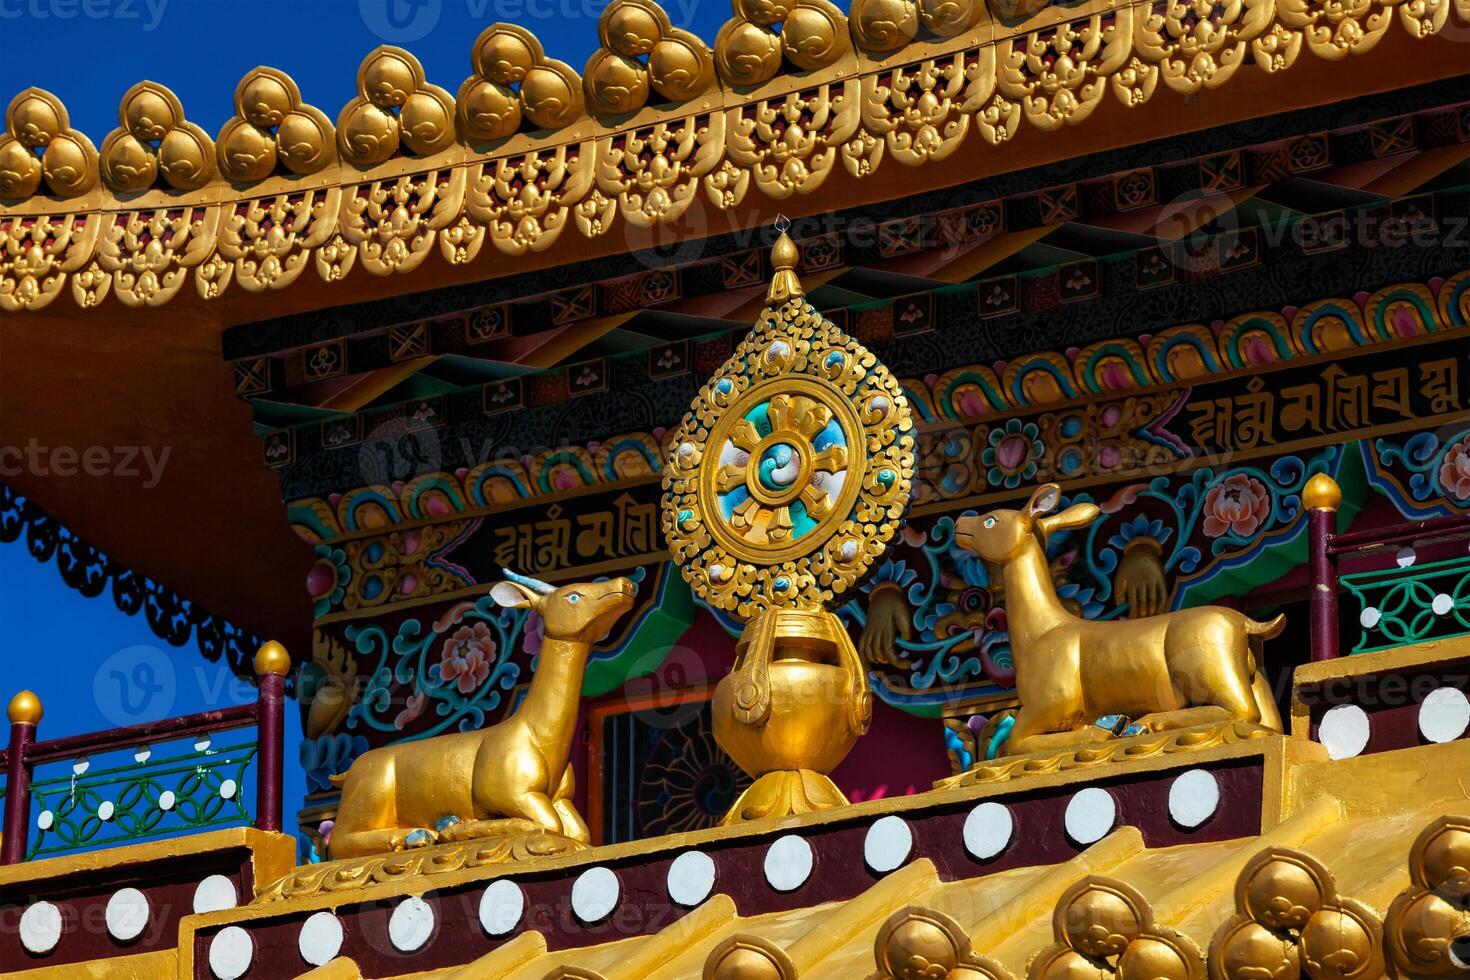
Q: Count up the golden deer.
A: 2